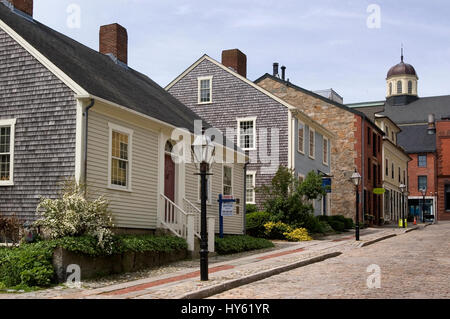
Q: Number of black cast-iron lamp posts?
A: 4